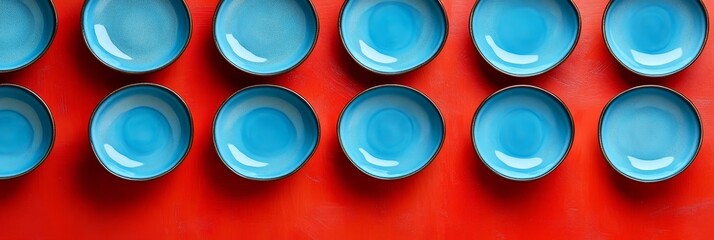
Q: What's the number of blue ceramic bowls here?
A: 12